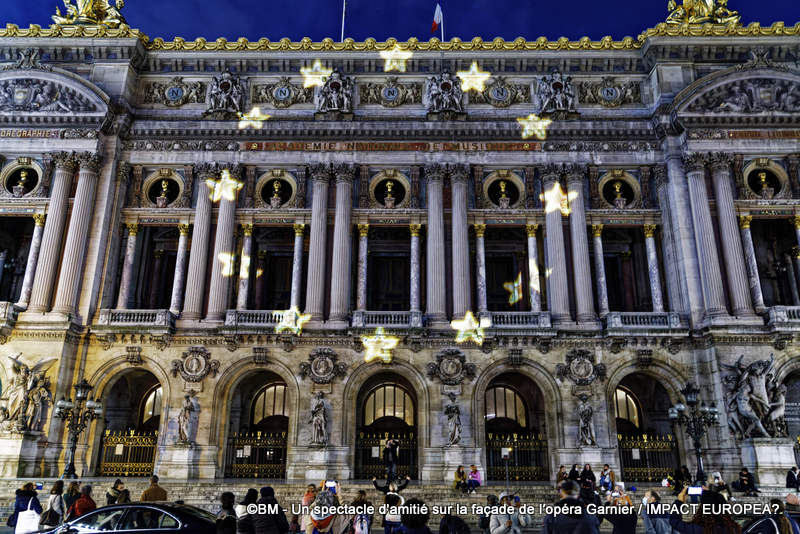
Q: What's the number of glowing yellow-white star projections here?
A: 12